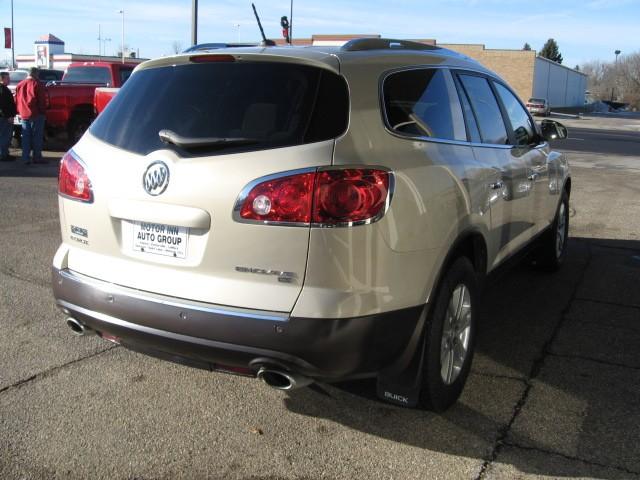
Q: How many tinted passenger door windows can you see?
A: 2